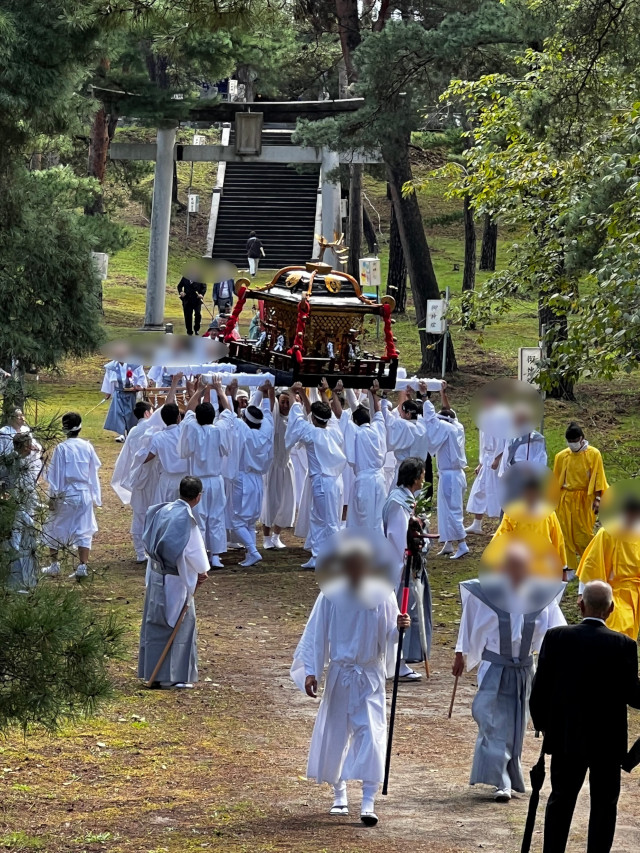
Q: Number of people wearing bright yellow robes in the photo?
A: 3